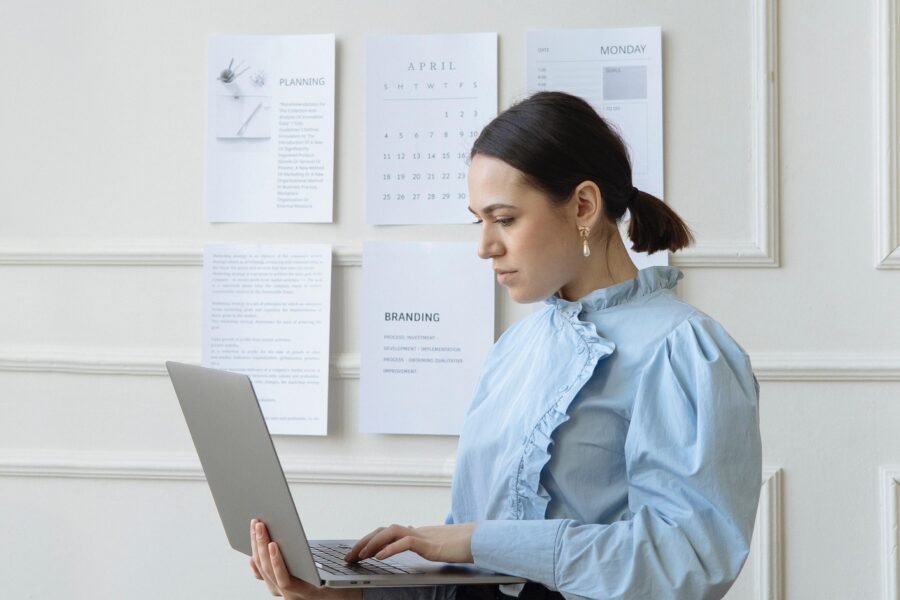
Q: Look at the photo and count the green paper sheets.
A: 0